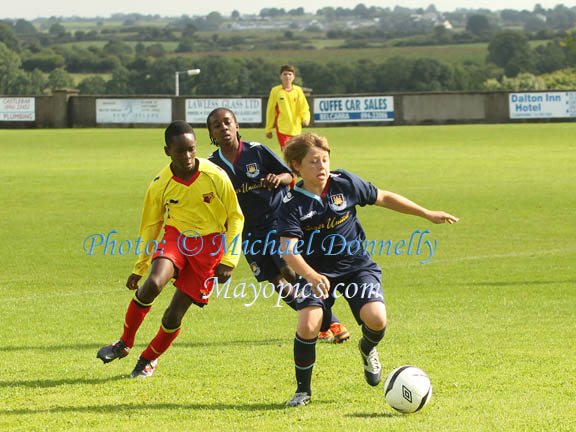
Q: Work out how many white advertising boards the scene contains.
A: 5